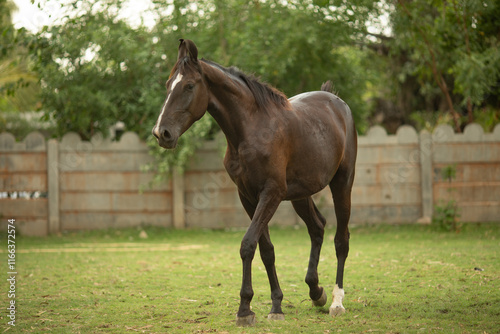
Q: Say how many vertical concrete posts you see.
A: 3